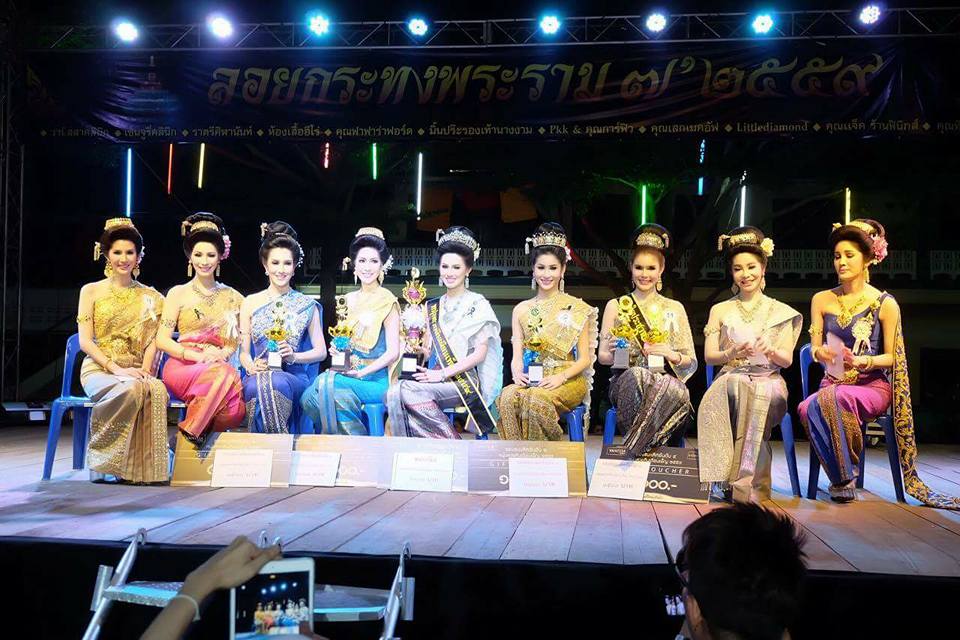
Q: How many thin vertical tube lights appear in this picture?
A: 10